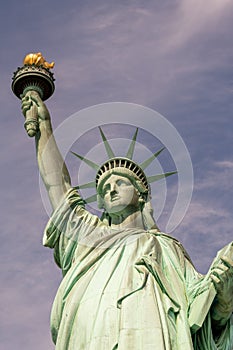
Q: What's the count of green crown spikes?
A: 7